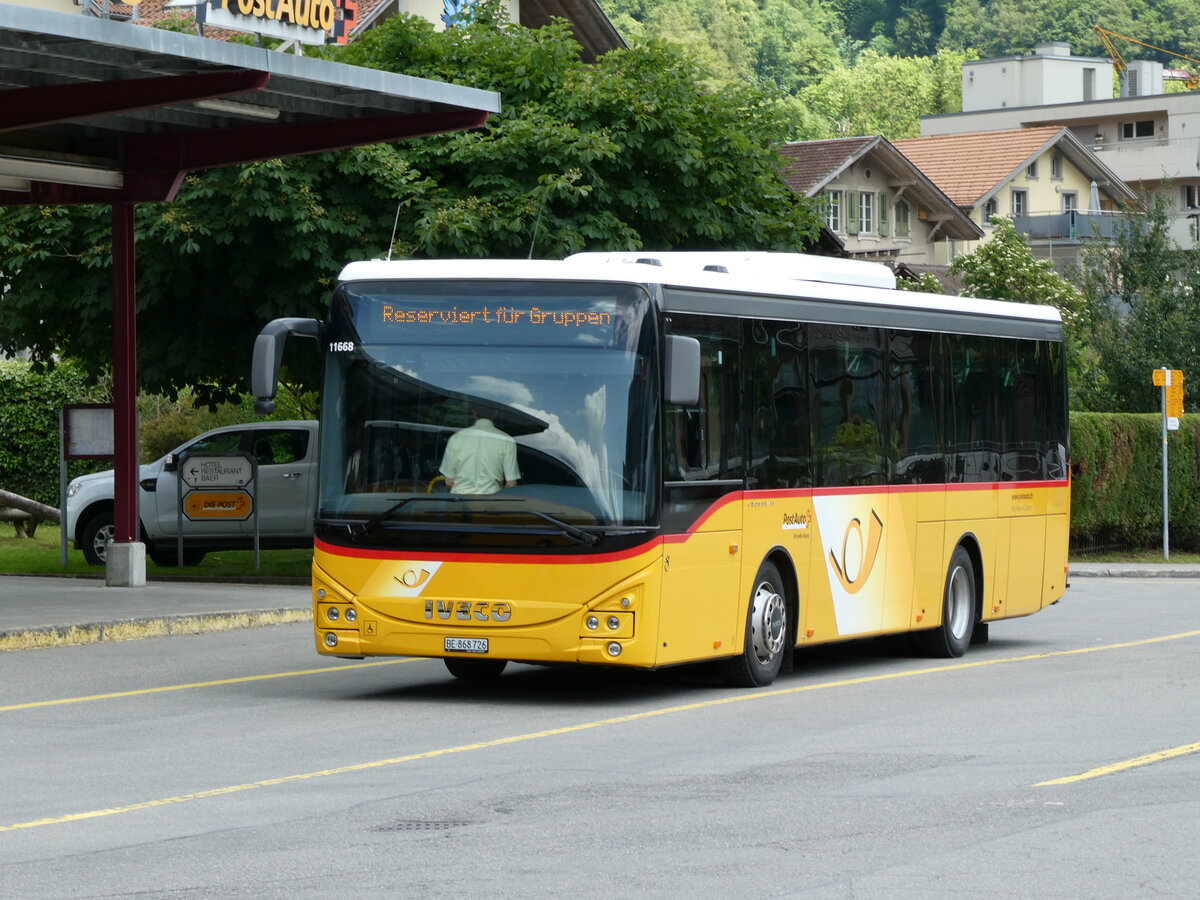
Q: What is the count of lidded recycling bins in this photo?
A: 0